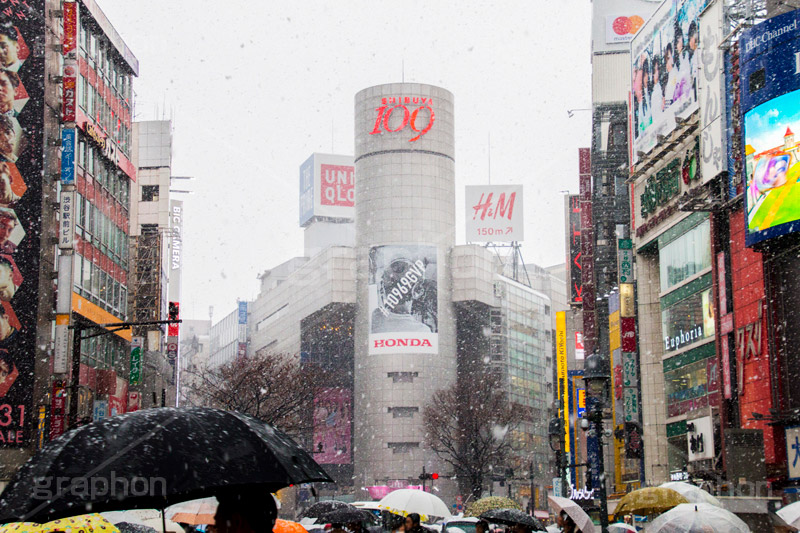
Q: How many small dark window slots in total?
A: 3